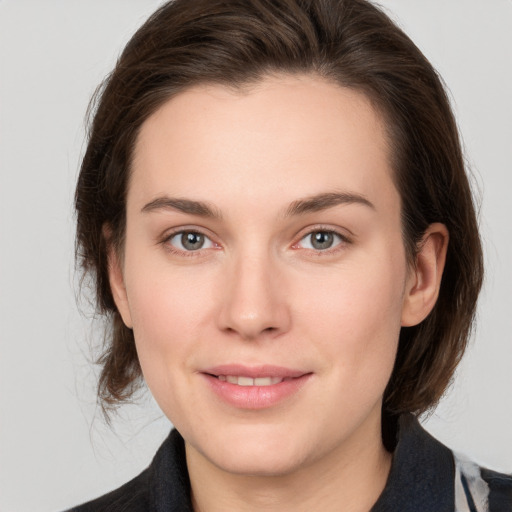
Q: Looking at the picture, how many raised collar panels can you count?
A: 2